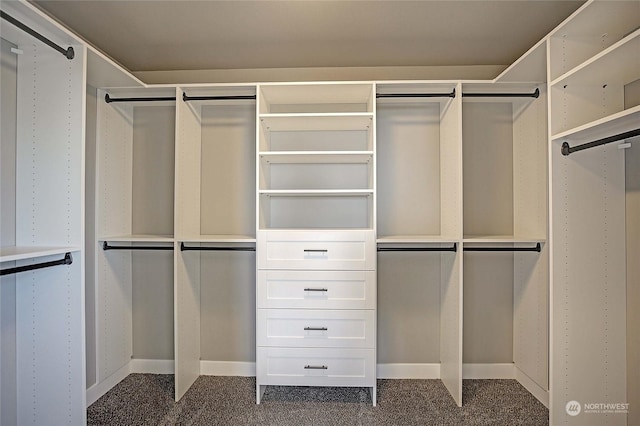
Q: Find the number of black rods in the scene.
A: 11